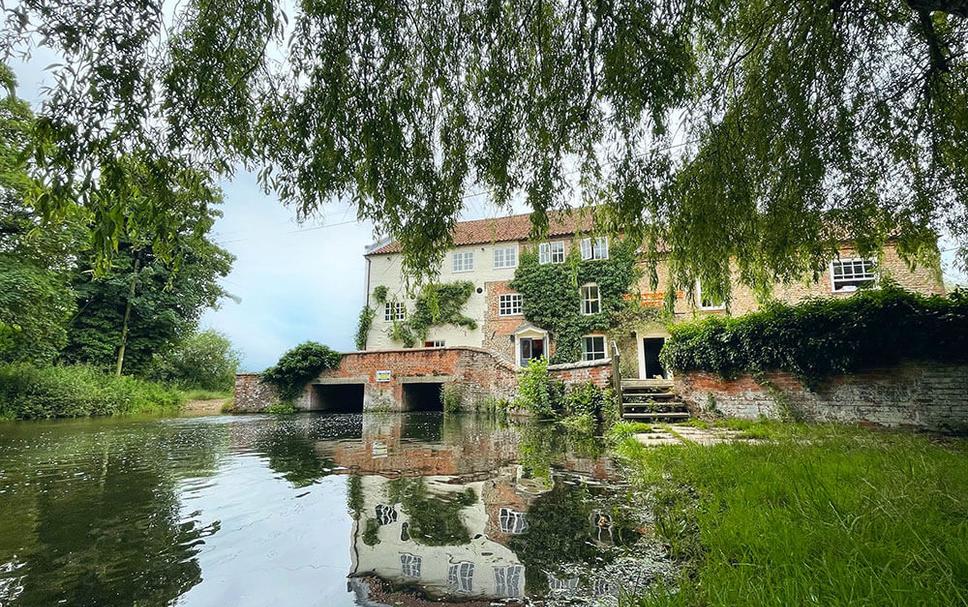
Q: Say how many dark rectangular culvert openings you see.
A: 2